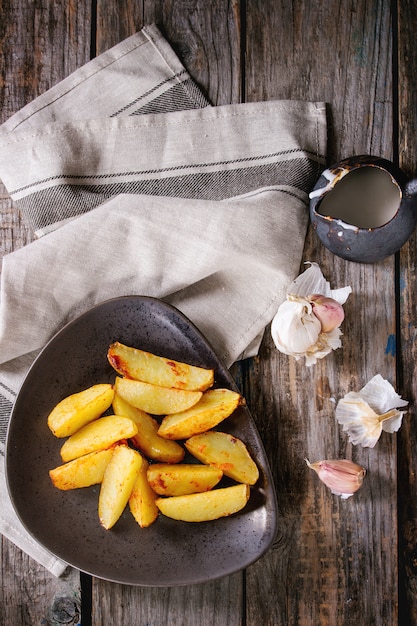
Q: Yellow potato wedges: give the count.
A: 12